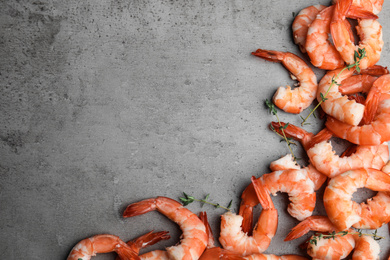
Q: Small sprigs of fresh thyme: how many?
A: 4